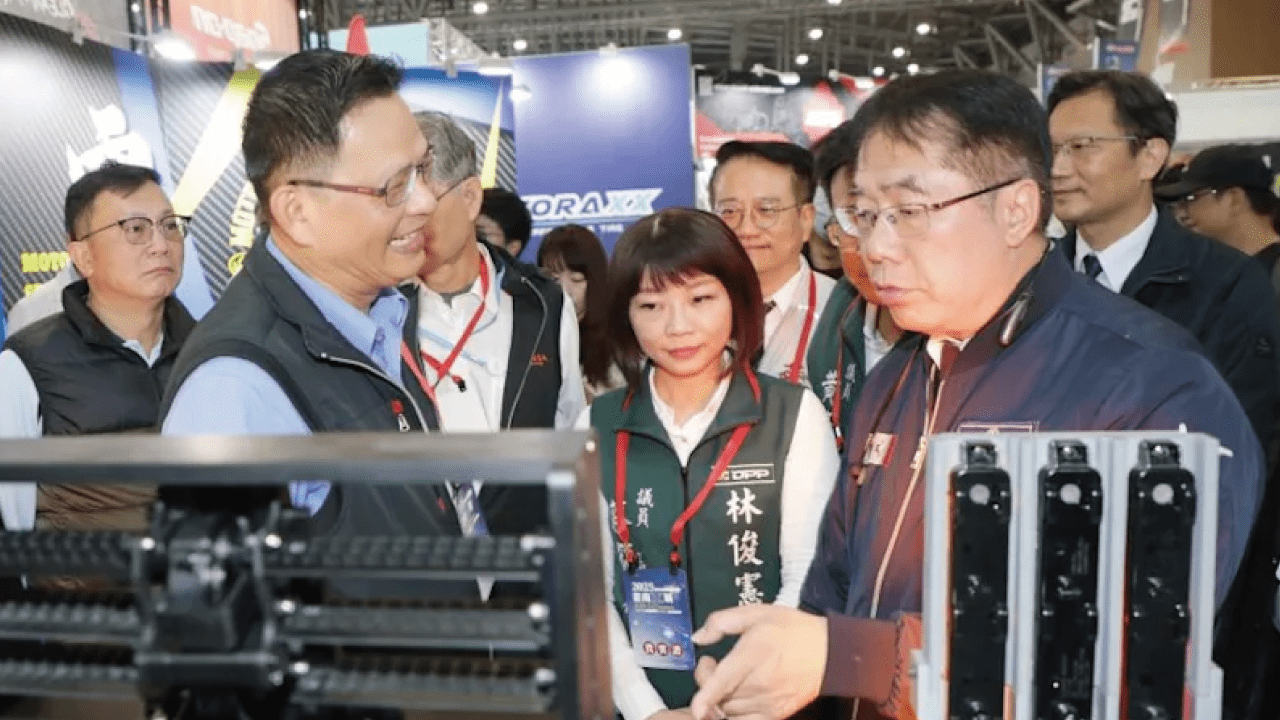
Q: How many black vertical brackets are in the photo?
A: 3